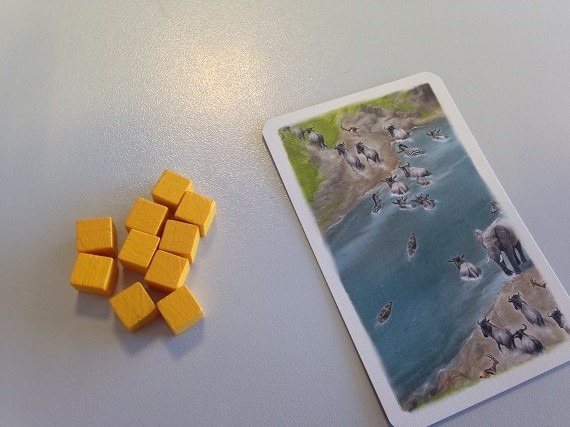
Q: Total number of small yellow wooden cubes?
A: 10